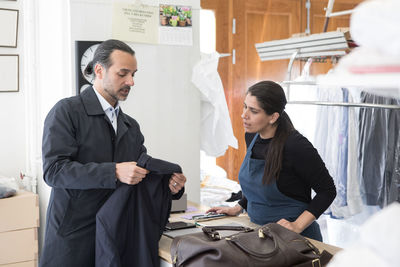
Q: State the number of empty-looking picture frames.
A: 2